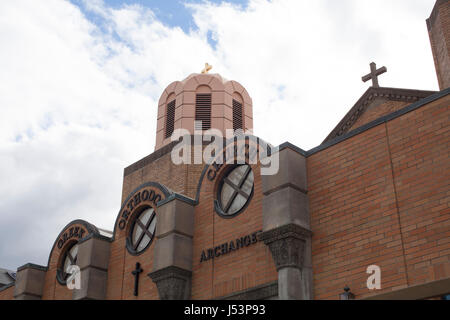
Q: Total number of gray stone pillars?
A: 4